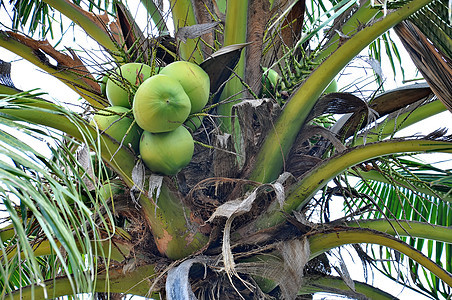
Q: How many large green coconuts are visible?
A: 5